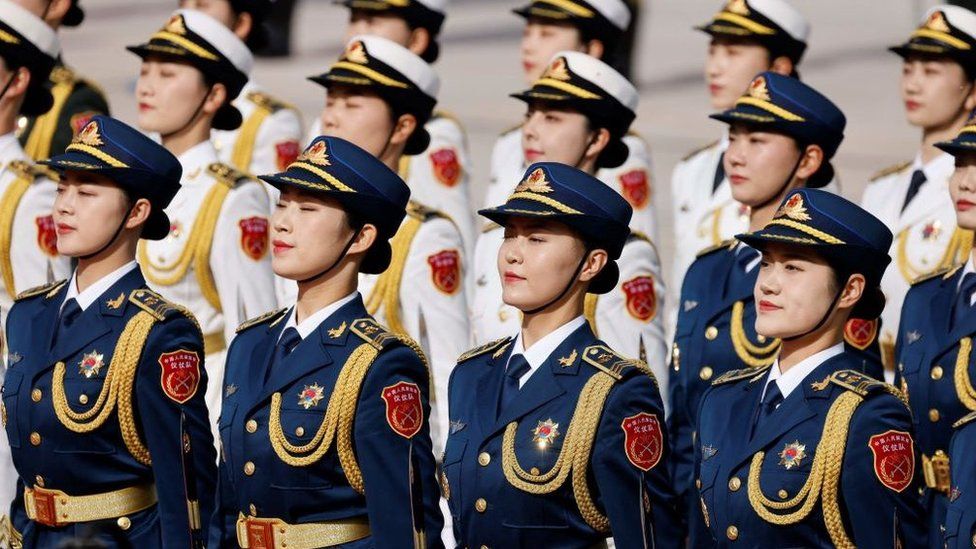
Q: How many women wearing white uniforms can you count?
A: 9